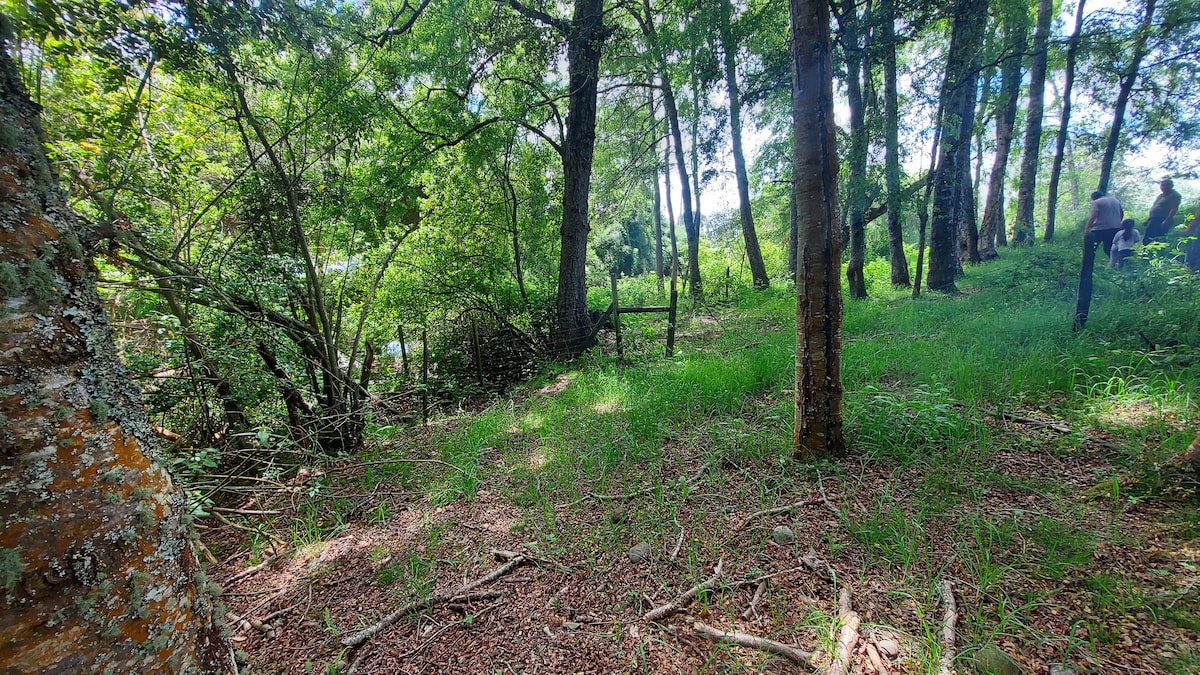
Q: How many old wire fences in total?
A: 1